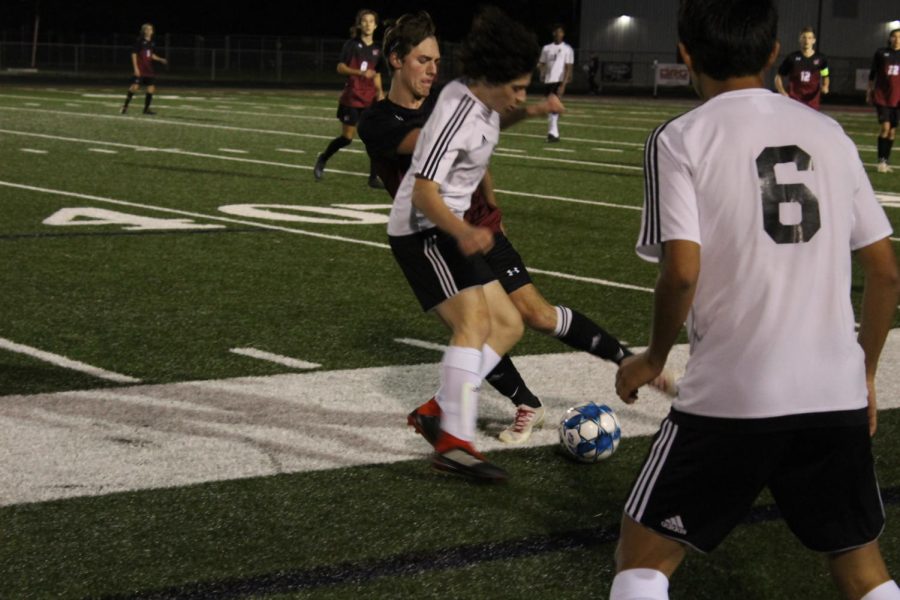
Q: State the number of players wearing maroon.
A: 5